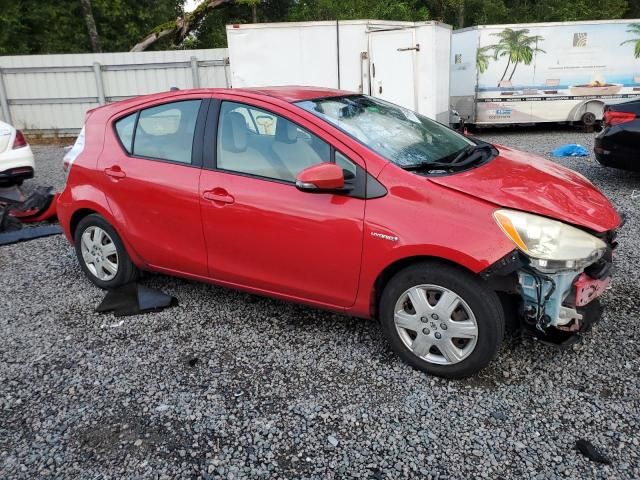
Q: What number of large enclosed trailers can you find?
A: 2